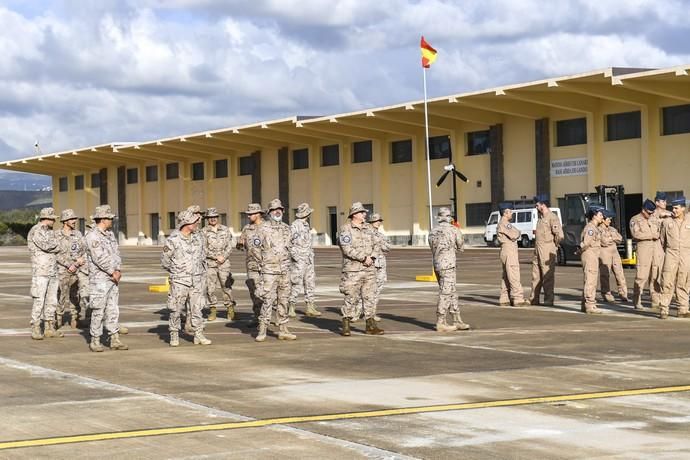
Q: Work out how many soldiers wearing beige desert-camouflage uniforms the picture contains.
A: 13